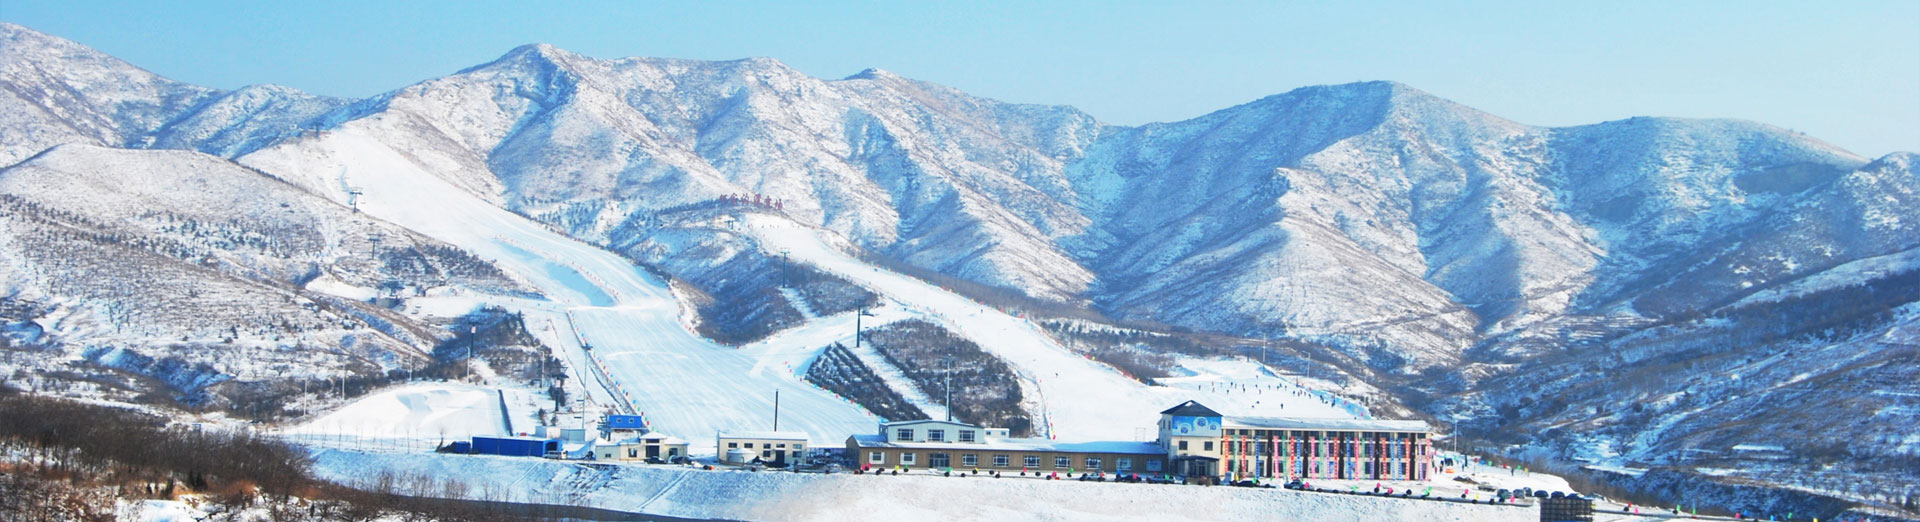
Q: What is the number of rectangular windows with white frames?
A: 12